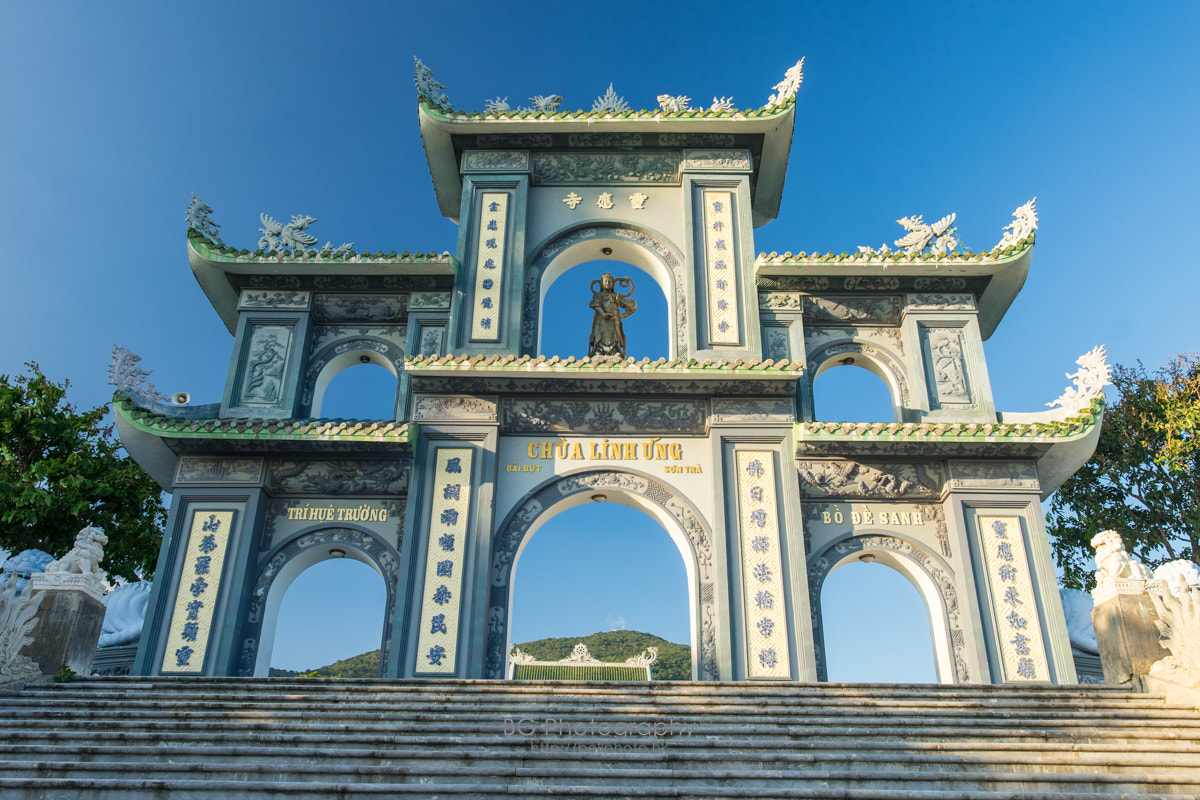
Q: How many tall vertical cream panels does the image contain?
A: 6